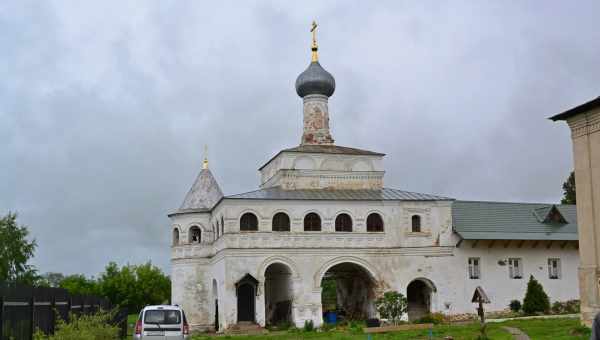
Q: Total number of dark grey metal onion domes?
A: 1